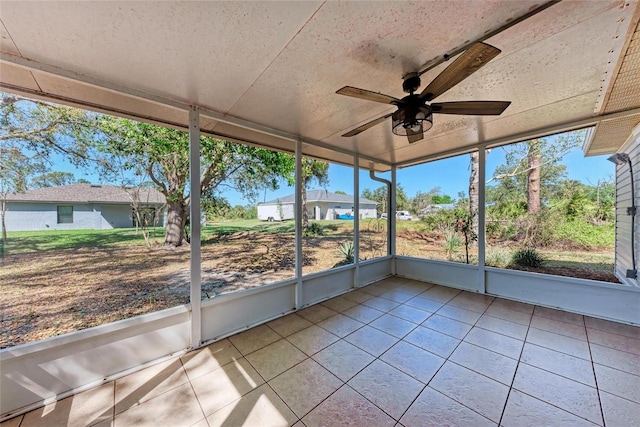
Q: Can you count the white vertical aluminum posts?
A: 5